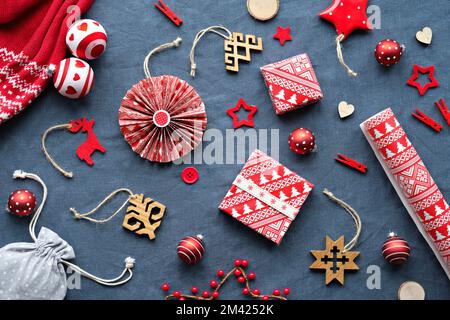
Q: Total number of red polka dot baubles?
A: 3